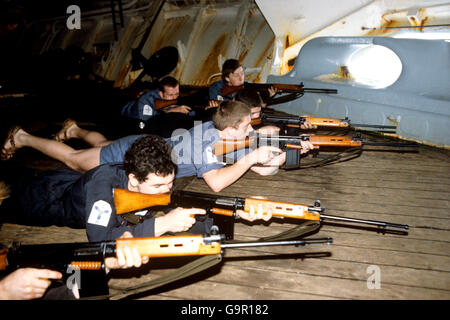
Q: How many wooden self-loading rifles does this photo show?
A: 6